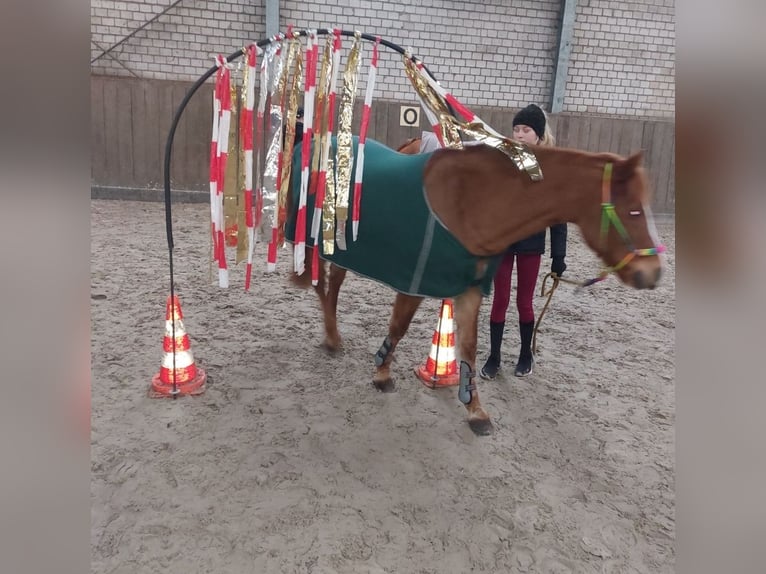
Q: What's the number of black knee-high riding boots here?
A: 2